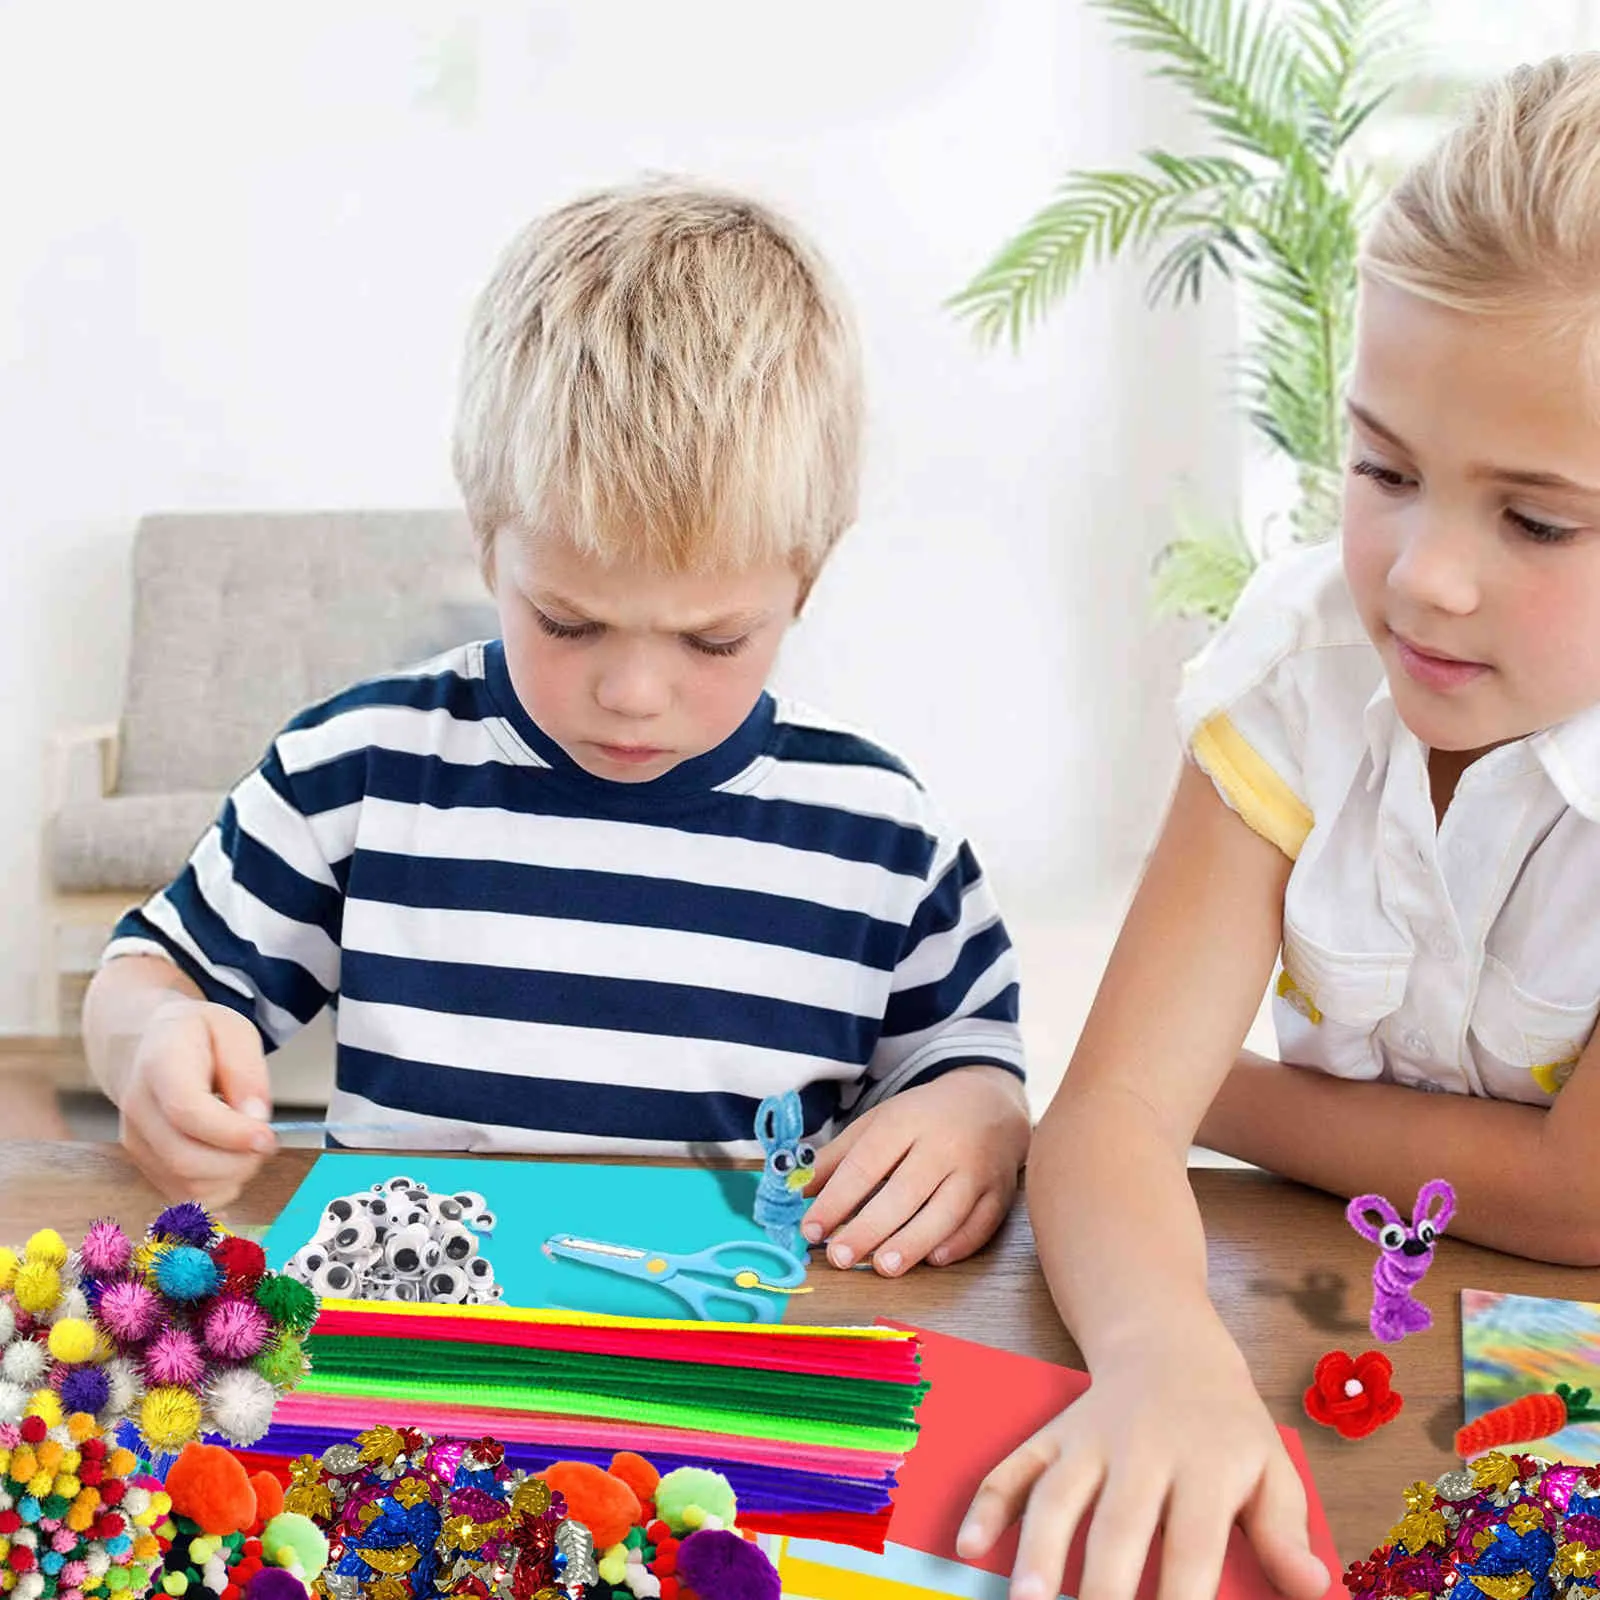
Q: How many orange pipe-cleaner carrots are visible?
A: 1